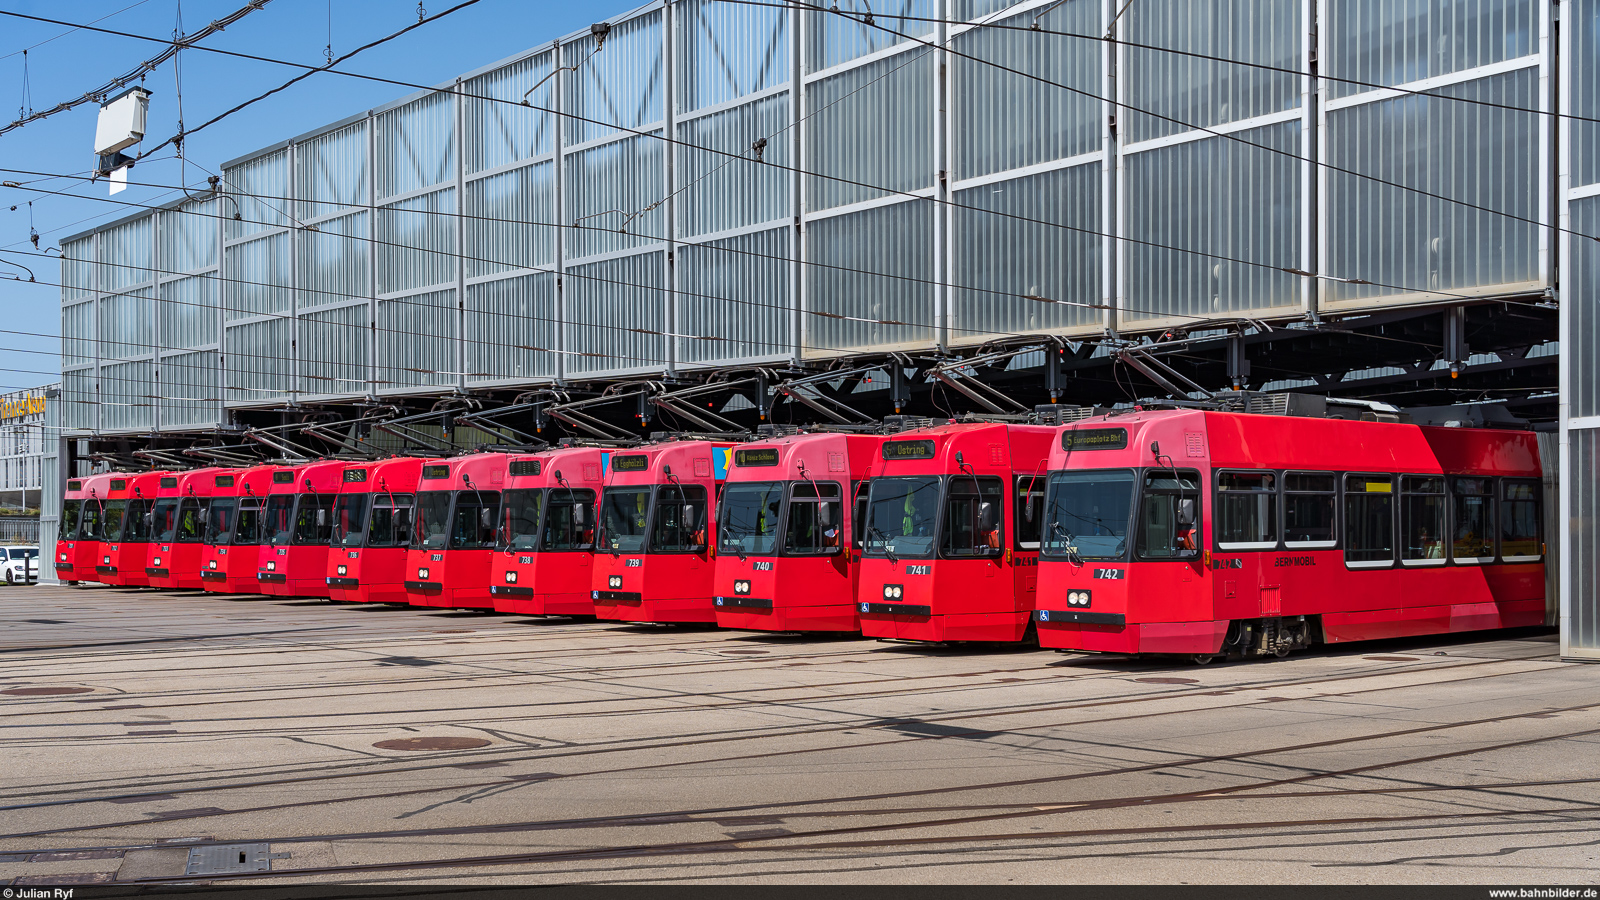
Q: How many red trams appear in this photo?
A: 12